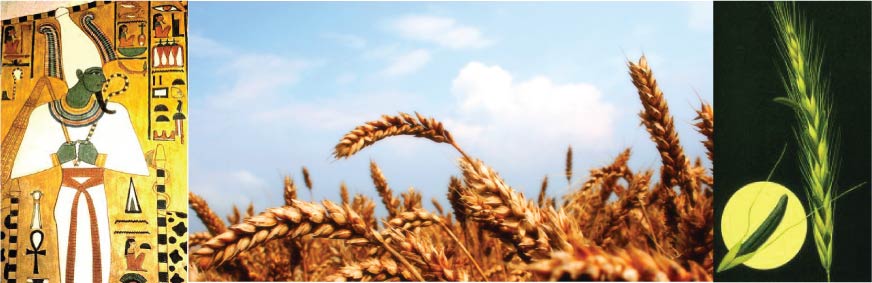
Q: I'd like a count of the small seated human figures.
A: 4